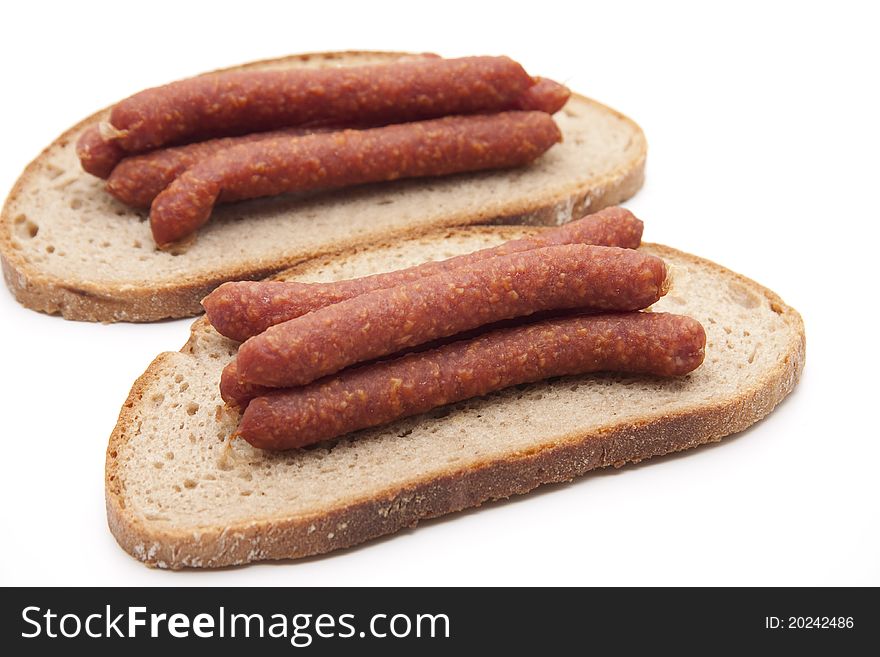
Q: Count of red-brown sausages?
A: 8